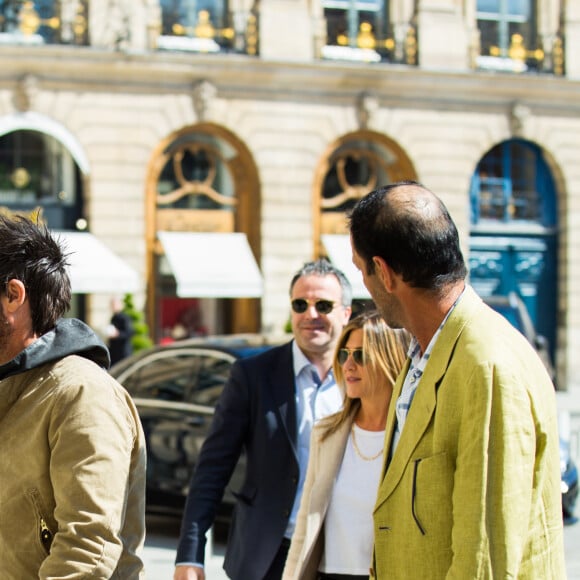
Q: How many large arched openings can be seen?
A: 4